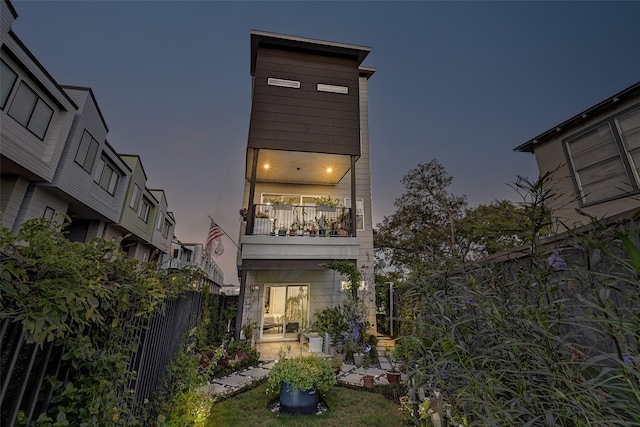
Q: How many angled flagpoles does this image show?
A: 1